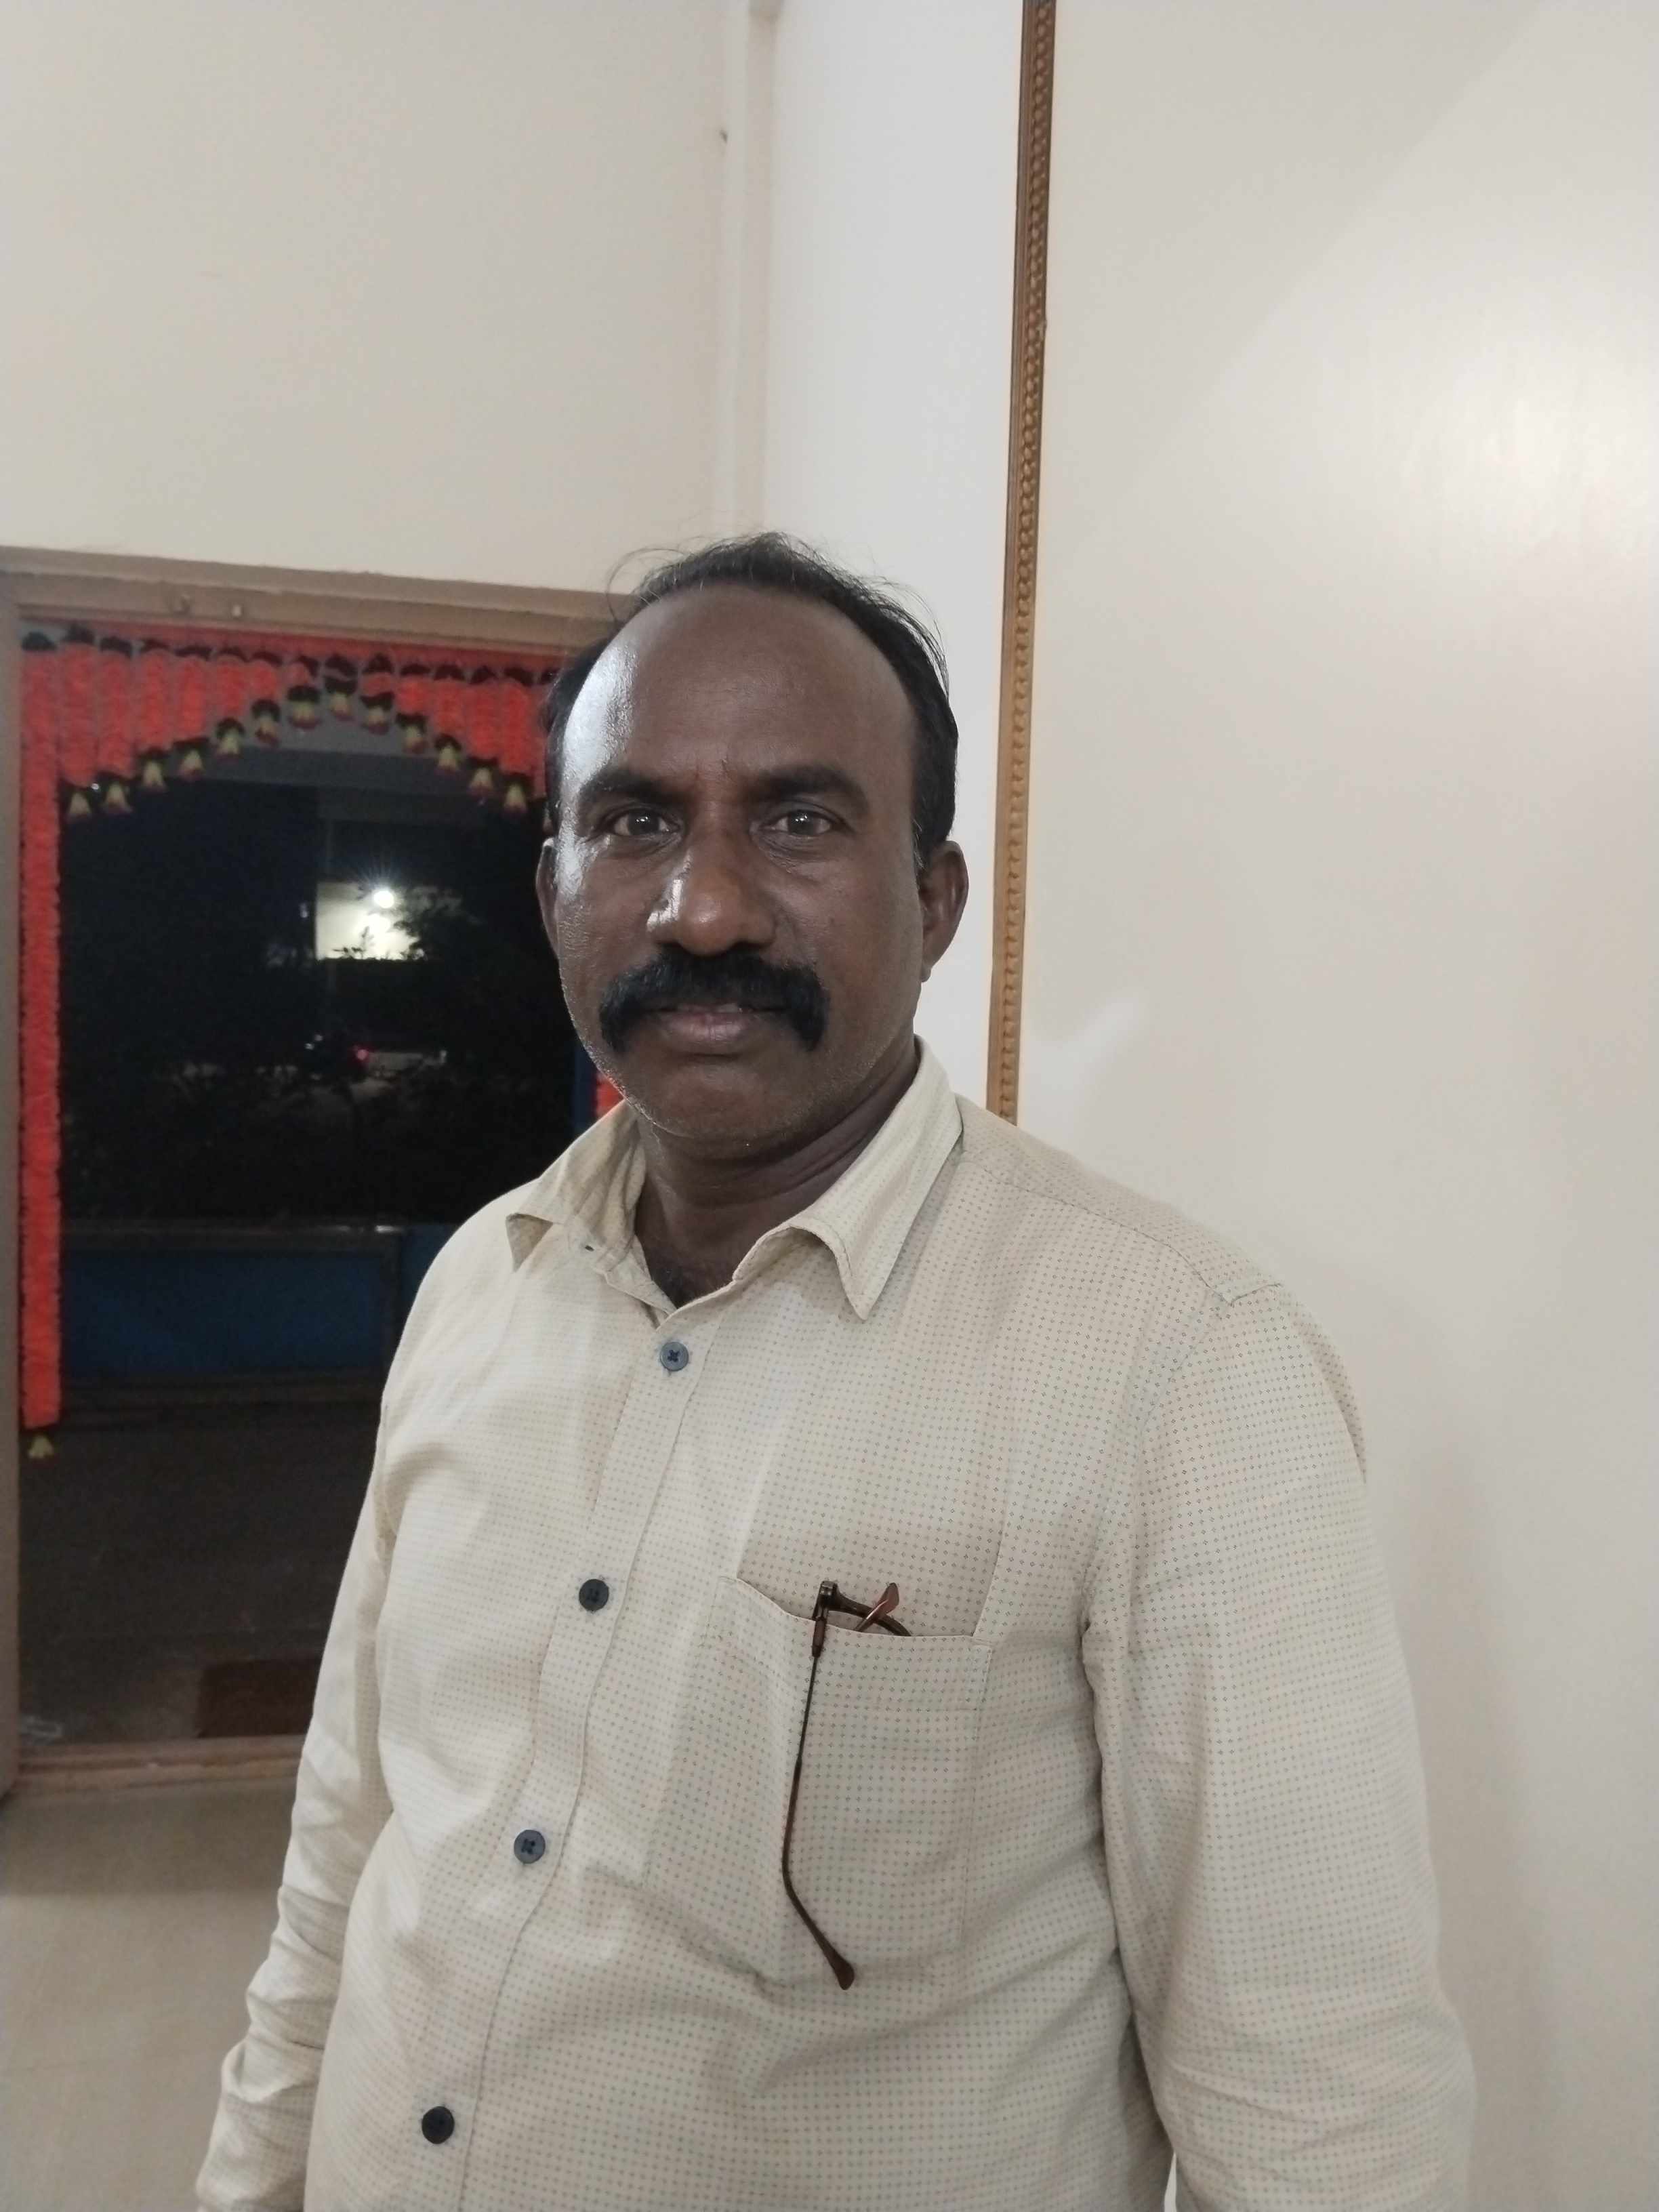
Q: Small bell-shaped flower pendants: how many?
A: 14